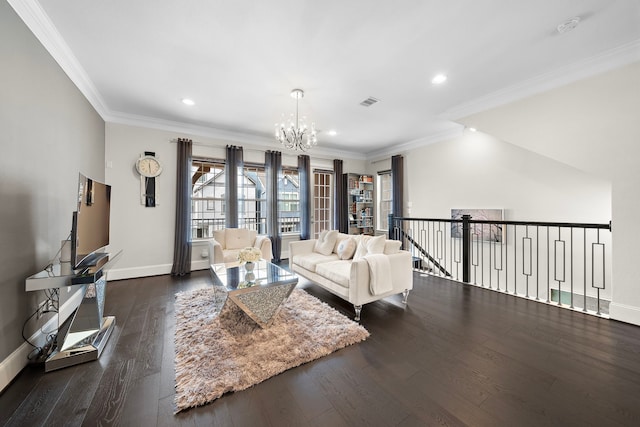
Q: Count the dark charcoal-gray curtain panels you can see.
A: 6